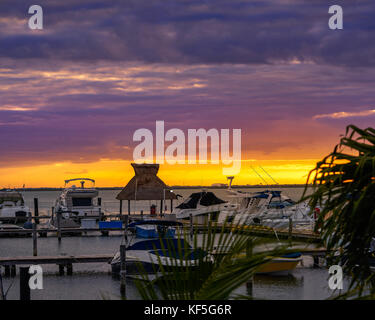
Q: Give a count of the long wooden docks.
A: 2